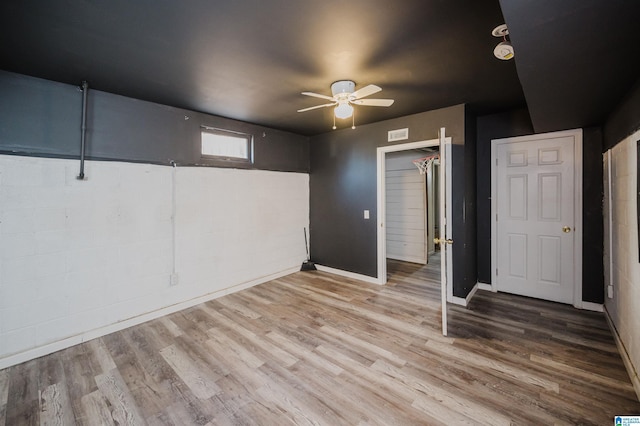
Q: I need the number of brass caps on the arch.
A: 0